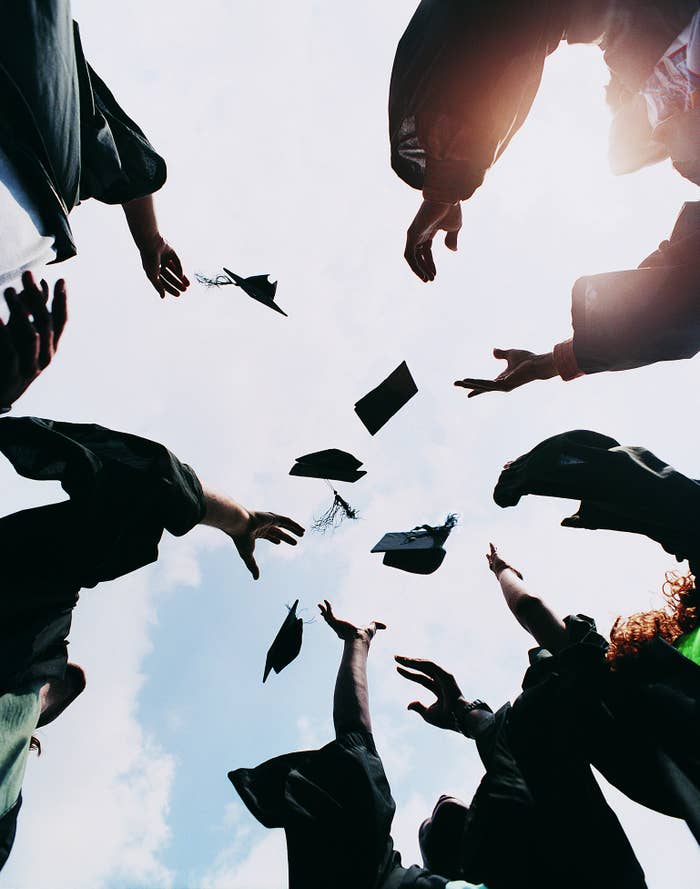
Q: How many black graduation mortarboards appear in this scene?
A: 5